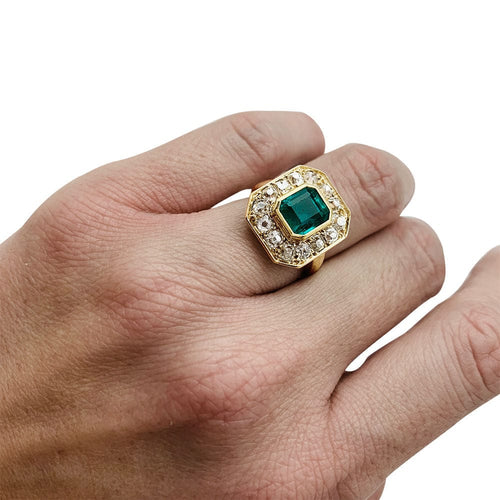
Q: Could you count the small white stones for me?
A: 14